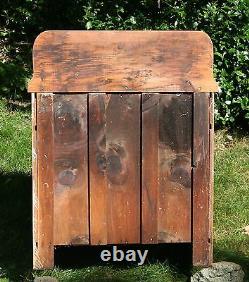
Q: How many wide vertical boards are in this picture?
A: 3